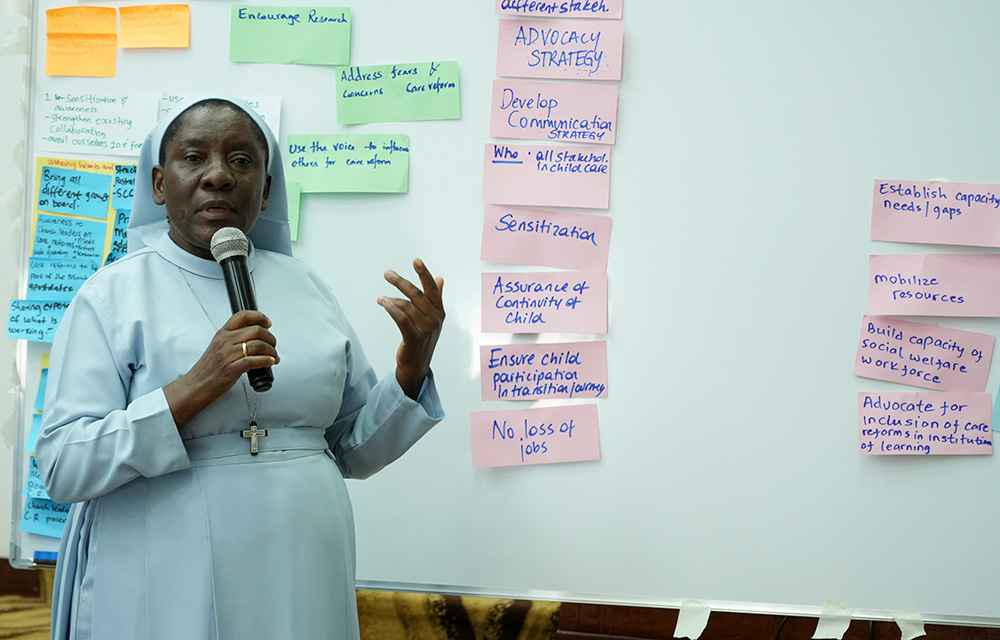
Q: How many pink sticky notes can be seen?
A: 12